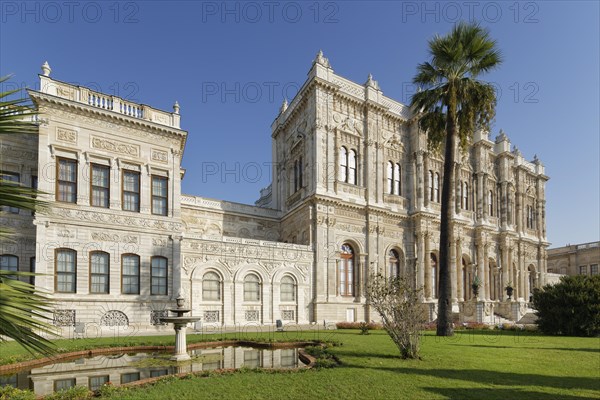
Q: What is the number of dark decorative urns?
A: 2